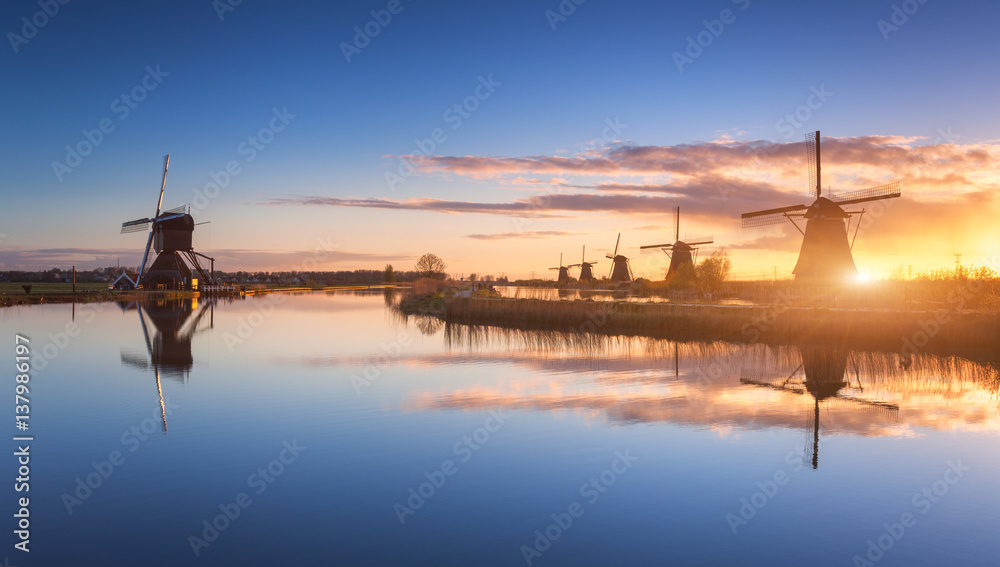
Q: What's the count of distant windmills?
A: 4